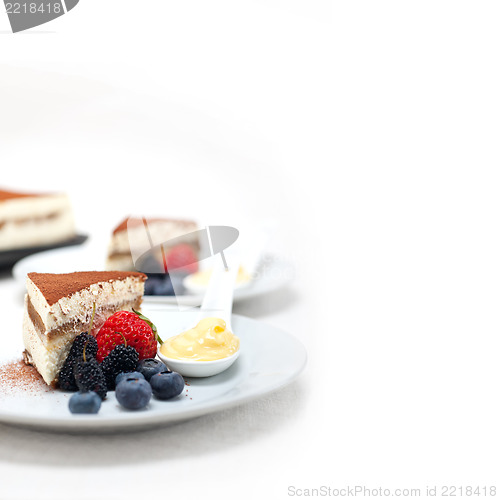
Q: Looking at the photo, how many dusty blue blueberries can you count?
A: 5